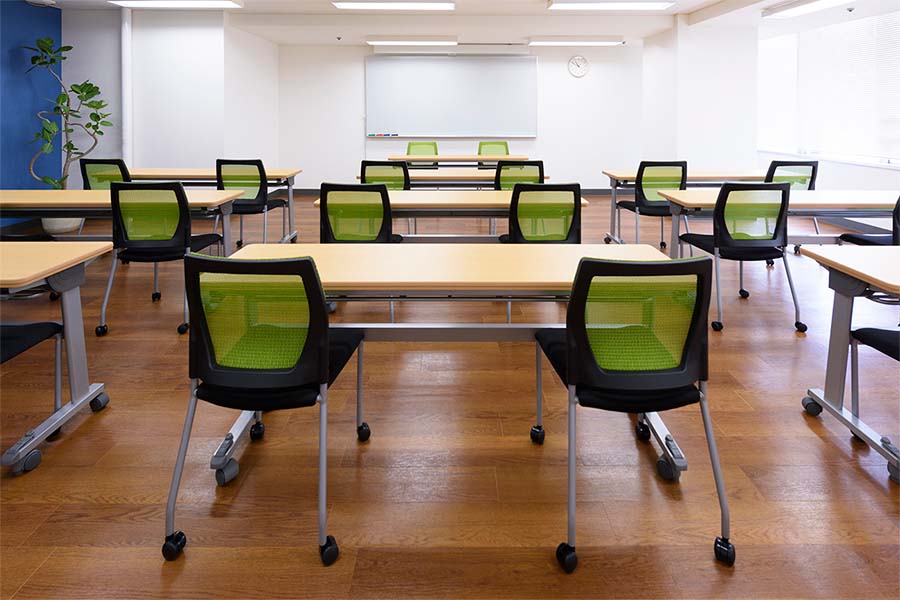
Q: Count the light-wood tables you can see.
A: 10